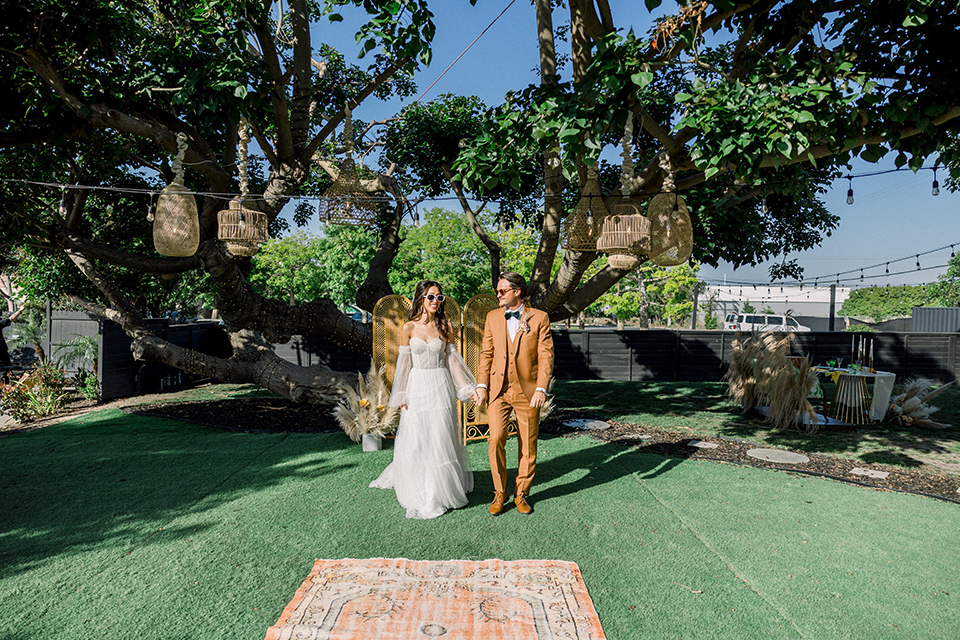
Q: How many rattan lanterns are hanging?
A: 6